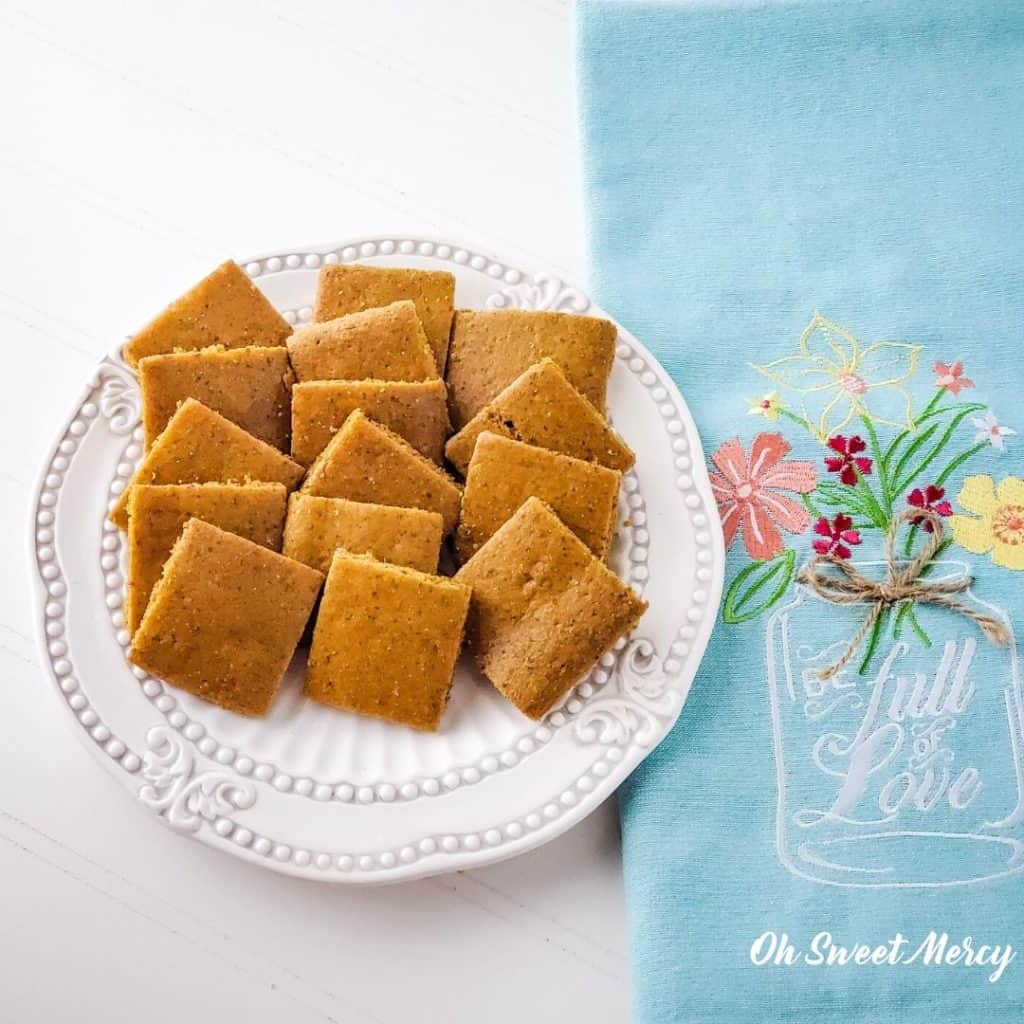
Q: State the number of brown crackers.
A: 15